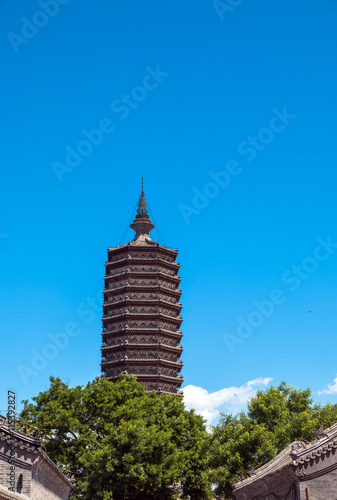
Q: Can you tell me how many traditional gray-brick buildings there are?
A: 2